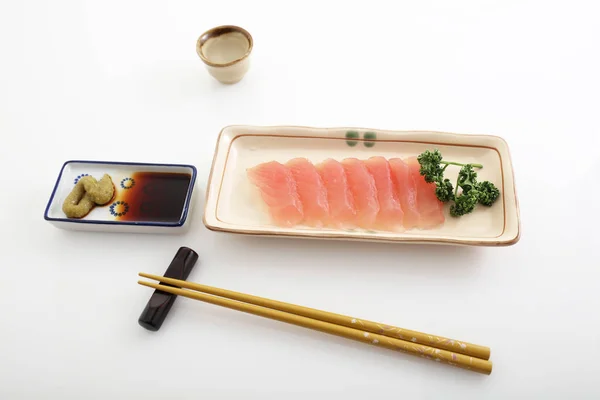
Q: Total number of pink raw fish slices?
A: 7